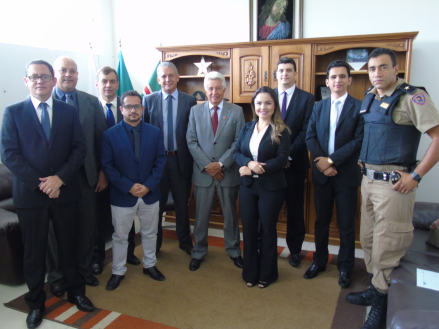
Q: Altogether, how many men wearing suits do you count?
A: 8